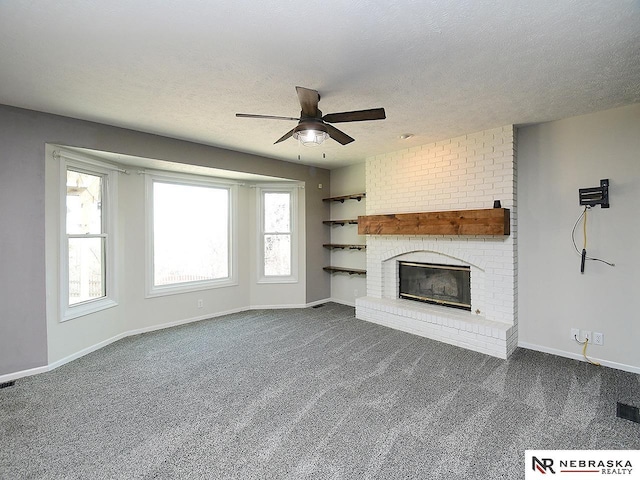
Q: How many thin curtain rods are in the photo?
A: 3